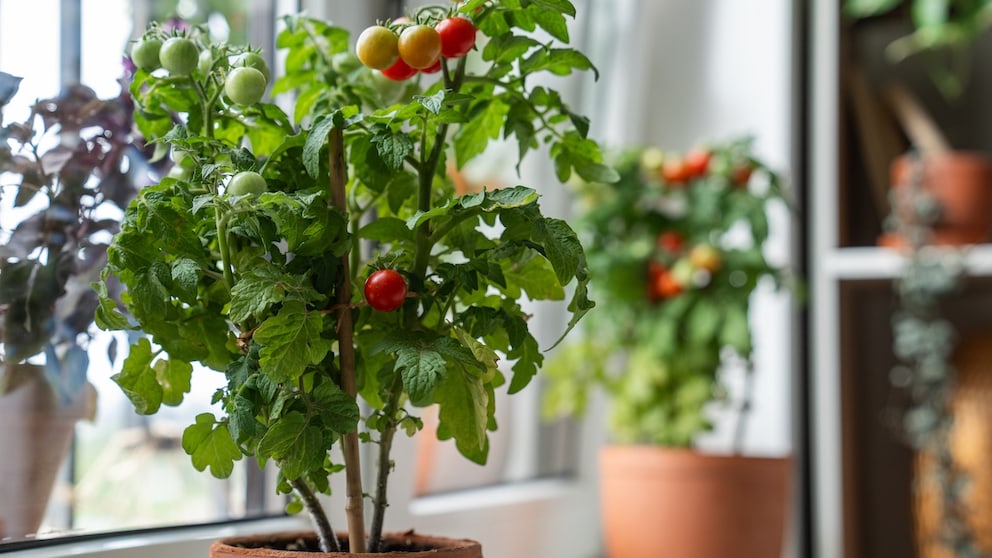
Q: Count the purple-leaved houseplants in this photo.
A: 1